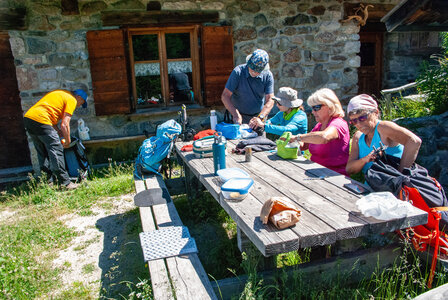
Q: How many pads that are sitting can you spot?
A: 2